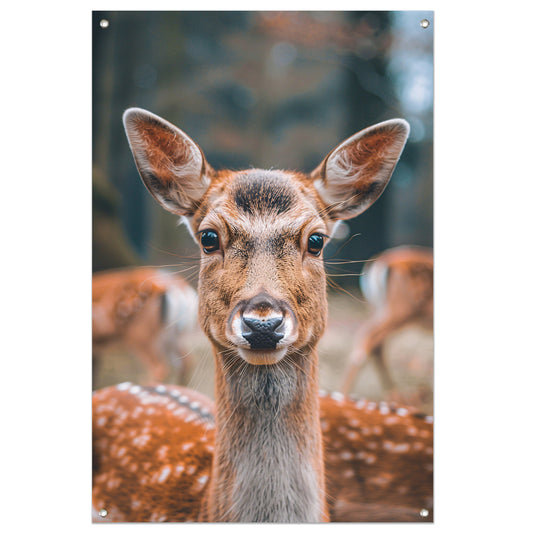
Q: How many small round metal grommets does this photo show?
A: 4